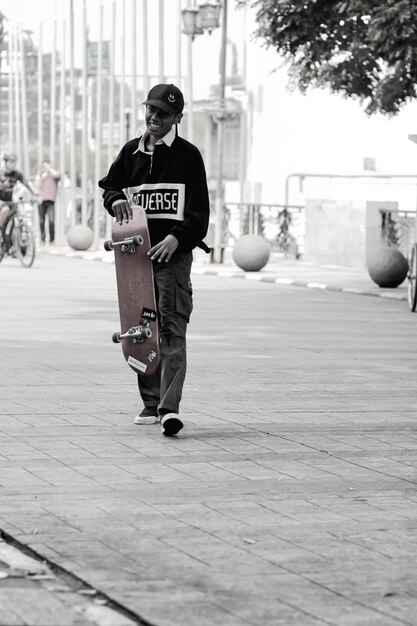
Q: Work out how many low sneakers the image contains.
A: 2